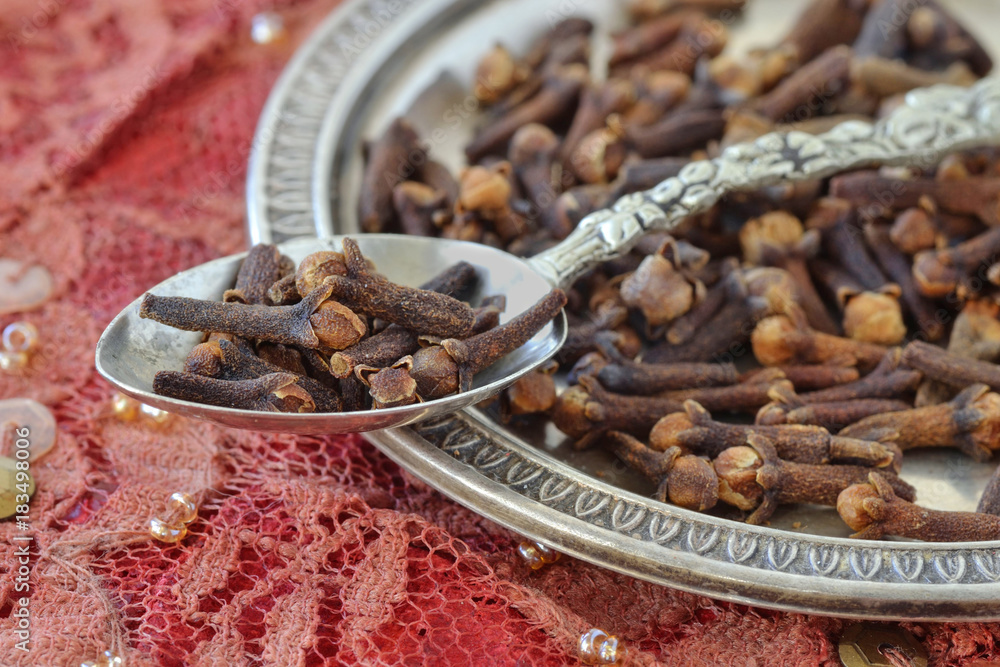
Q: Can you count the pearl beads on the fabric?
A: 13